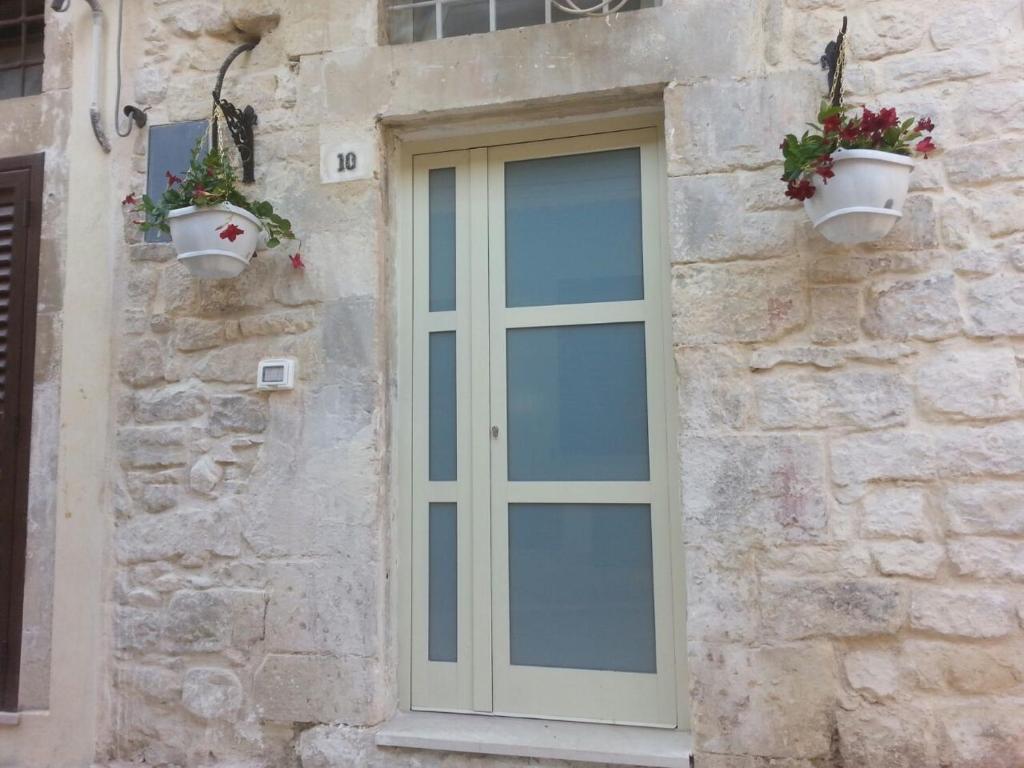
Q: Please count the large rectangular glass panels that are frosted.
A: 3